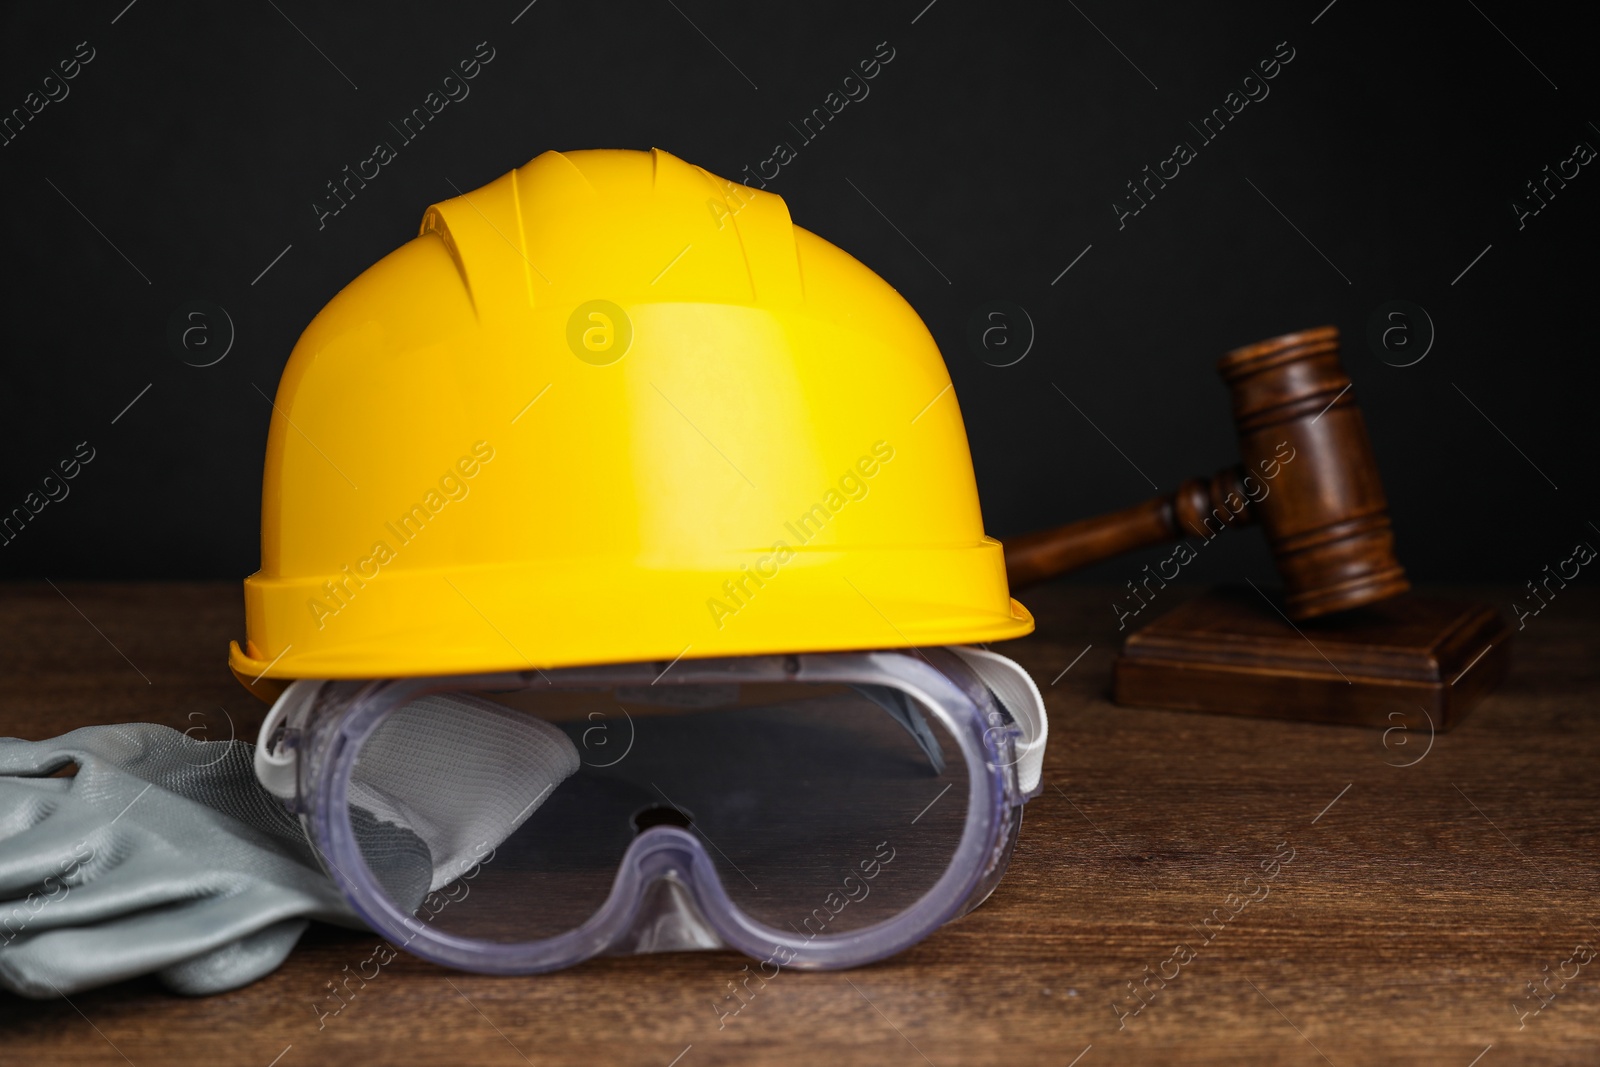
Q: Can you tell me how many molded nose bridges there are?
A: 1